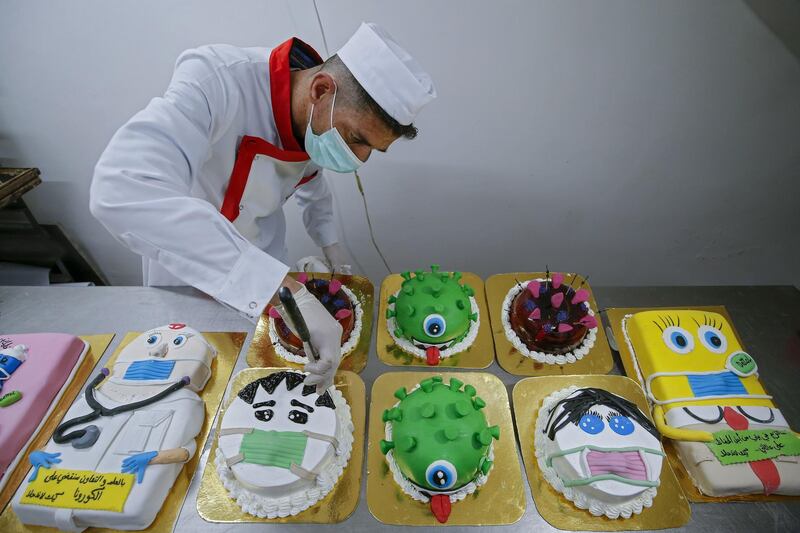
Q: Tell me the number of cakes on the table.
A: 9